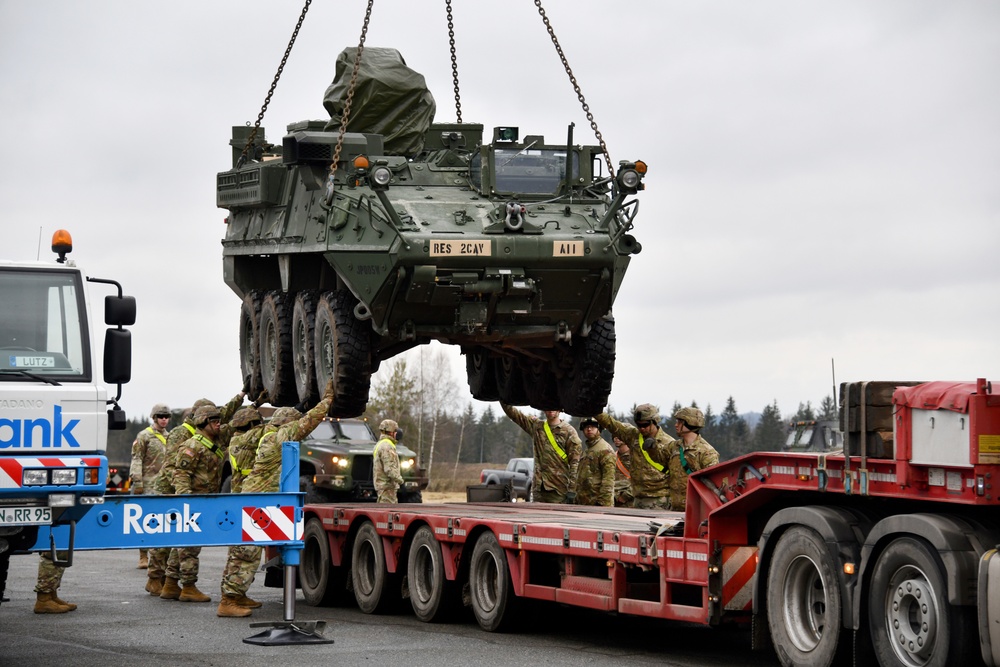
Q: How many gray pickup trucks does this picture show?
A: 1